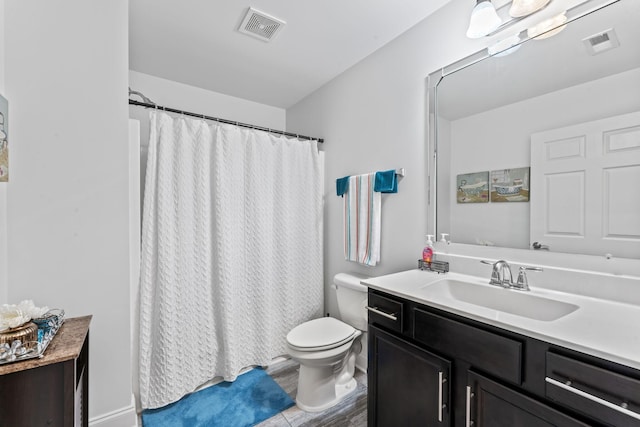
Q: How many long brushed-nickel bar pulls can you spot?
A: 4